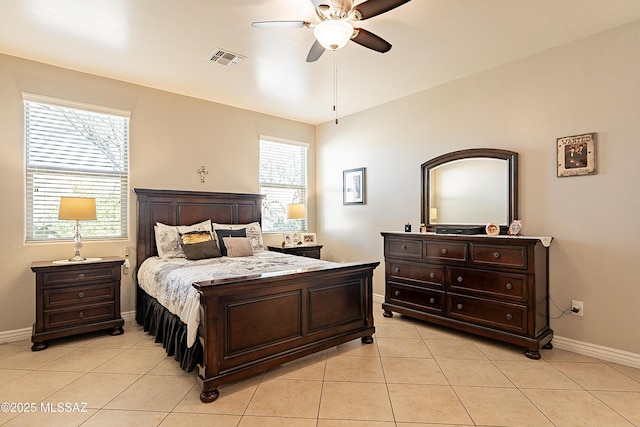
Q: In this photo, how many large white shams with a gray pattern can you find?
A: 2